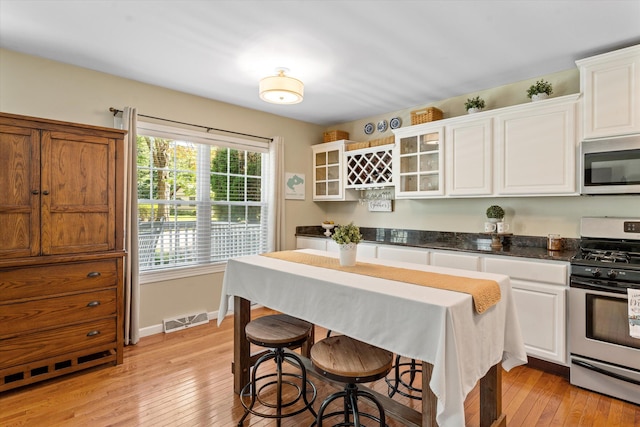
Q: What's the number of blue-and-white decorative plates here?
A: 3